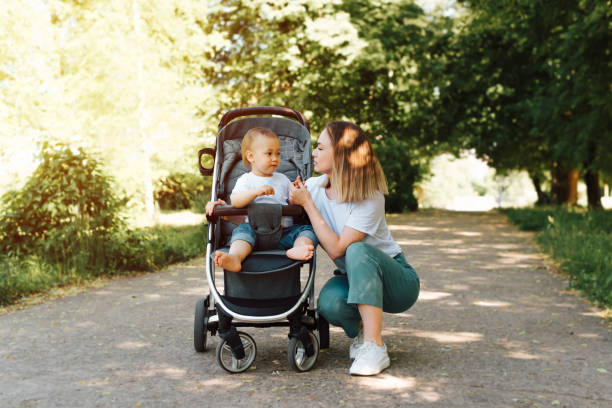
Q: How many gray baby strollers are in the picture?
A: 1